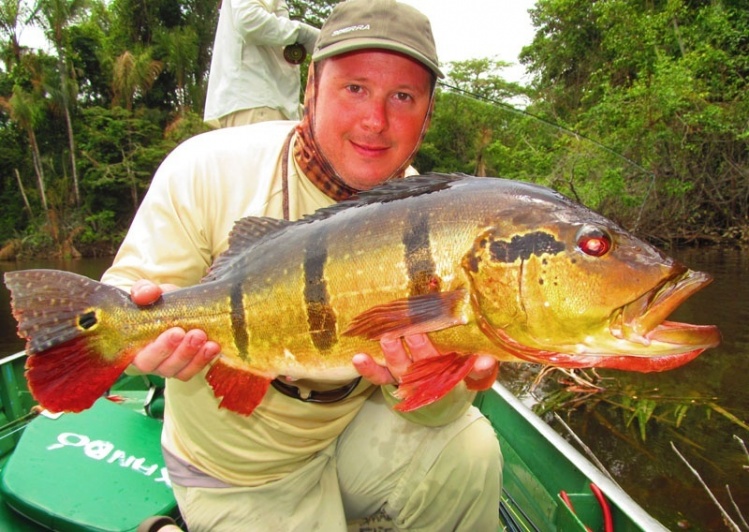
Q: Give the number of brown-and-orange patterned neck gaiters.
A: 1